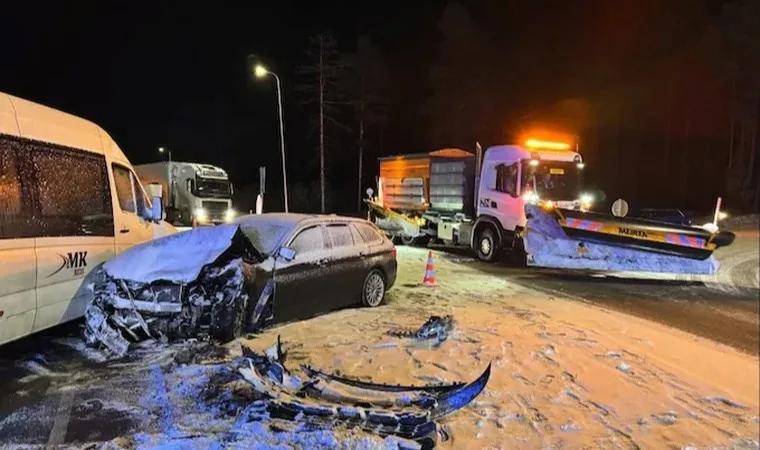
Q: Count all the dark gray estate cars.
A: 1